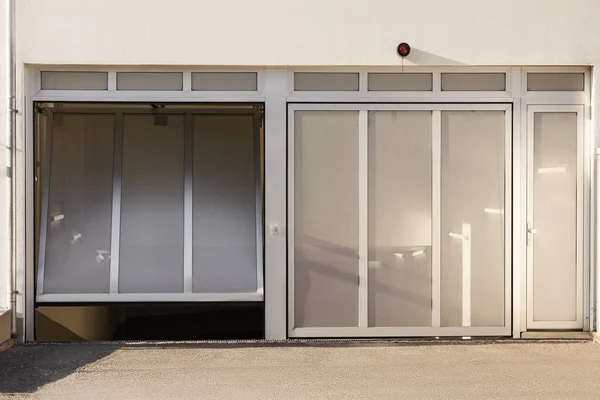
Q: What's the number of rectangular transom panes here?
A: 7